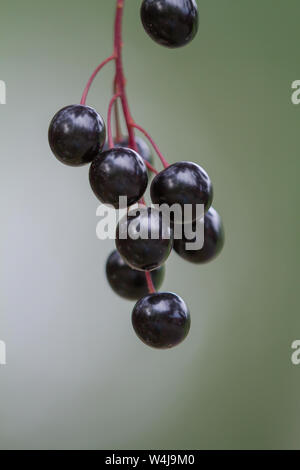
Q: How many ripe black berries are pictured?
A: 9